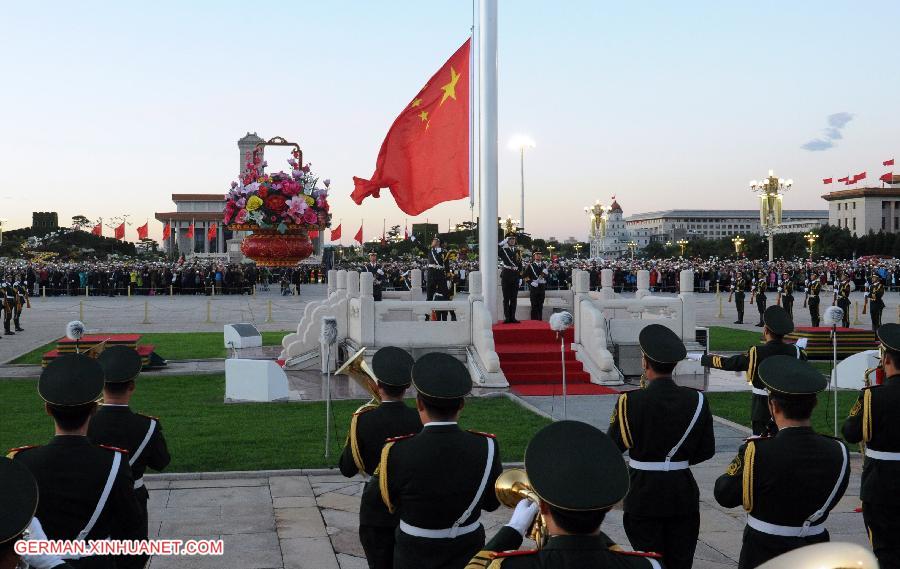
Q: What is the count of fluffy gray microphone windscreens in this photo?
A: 4